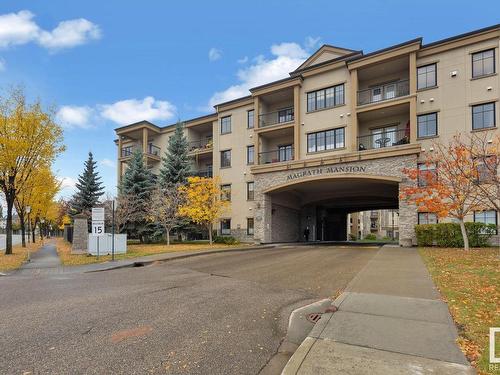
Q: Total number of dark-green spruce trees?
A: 3